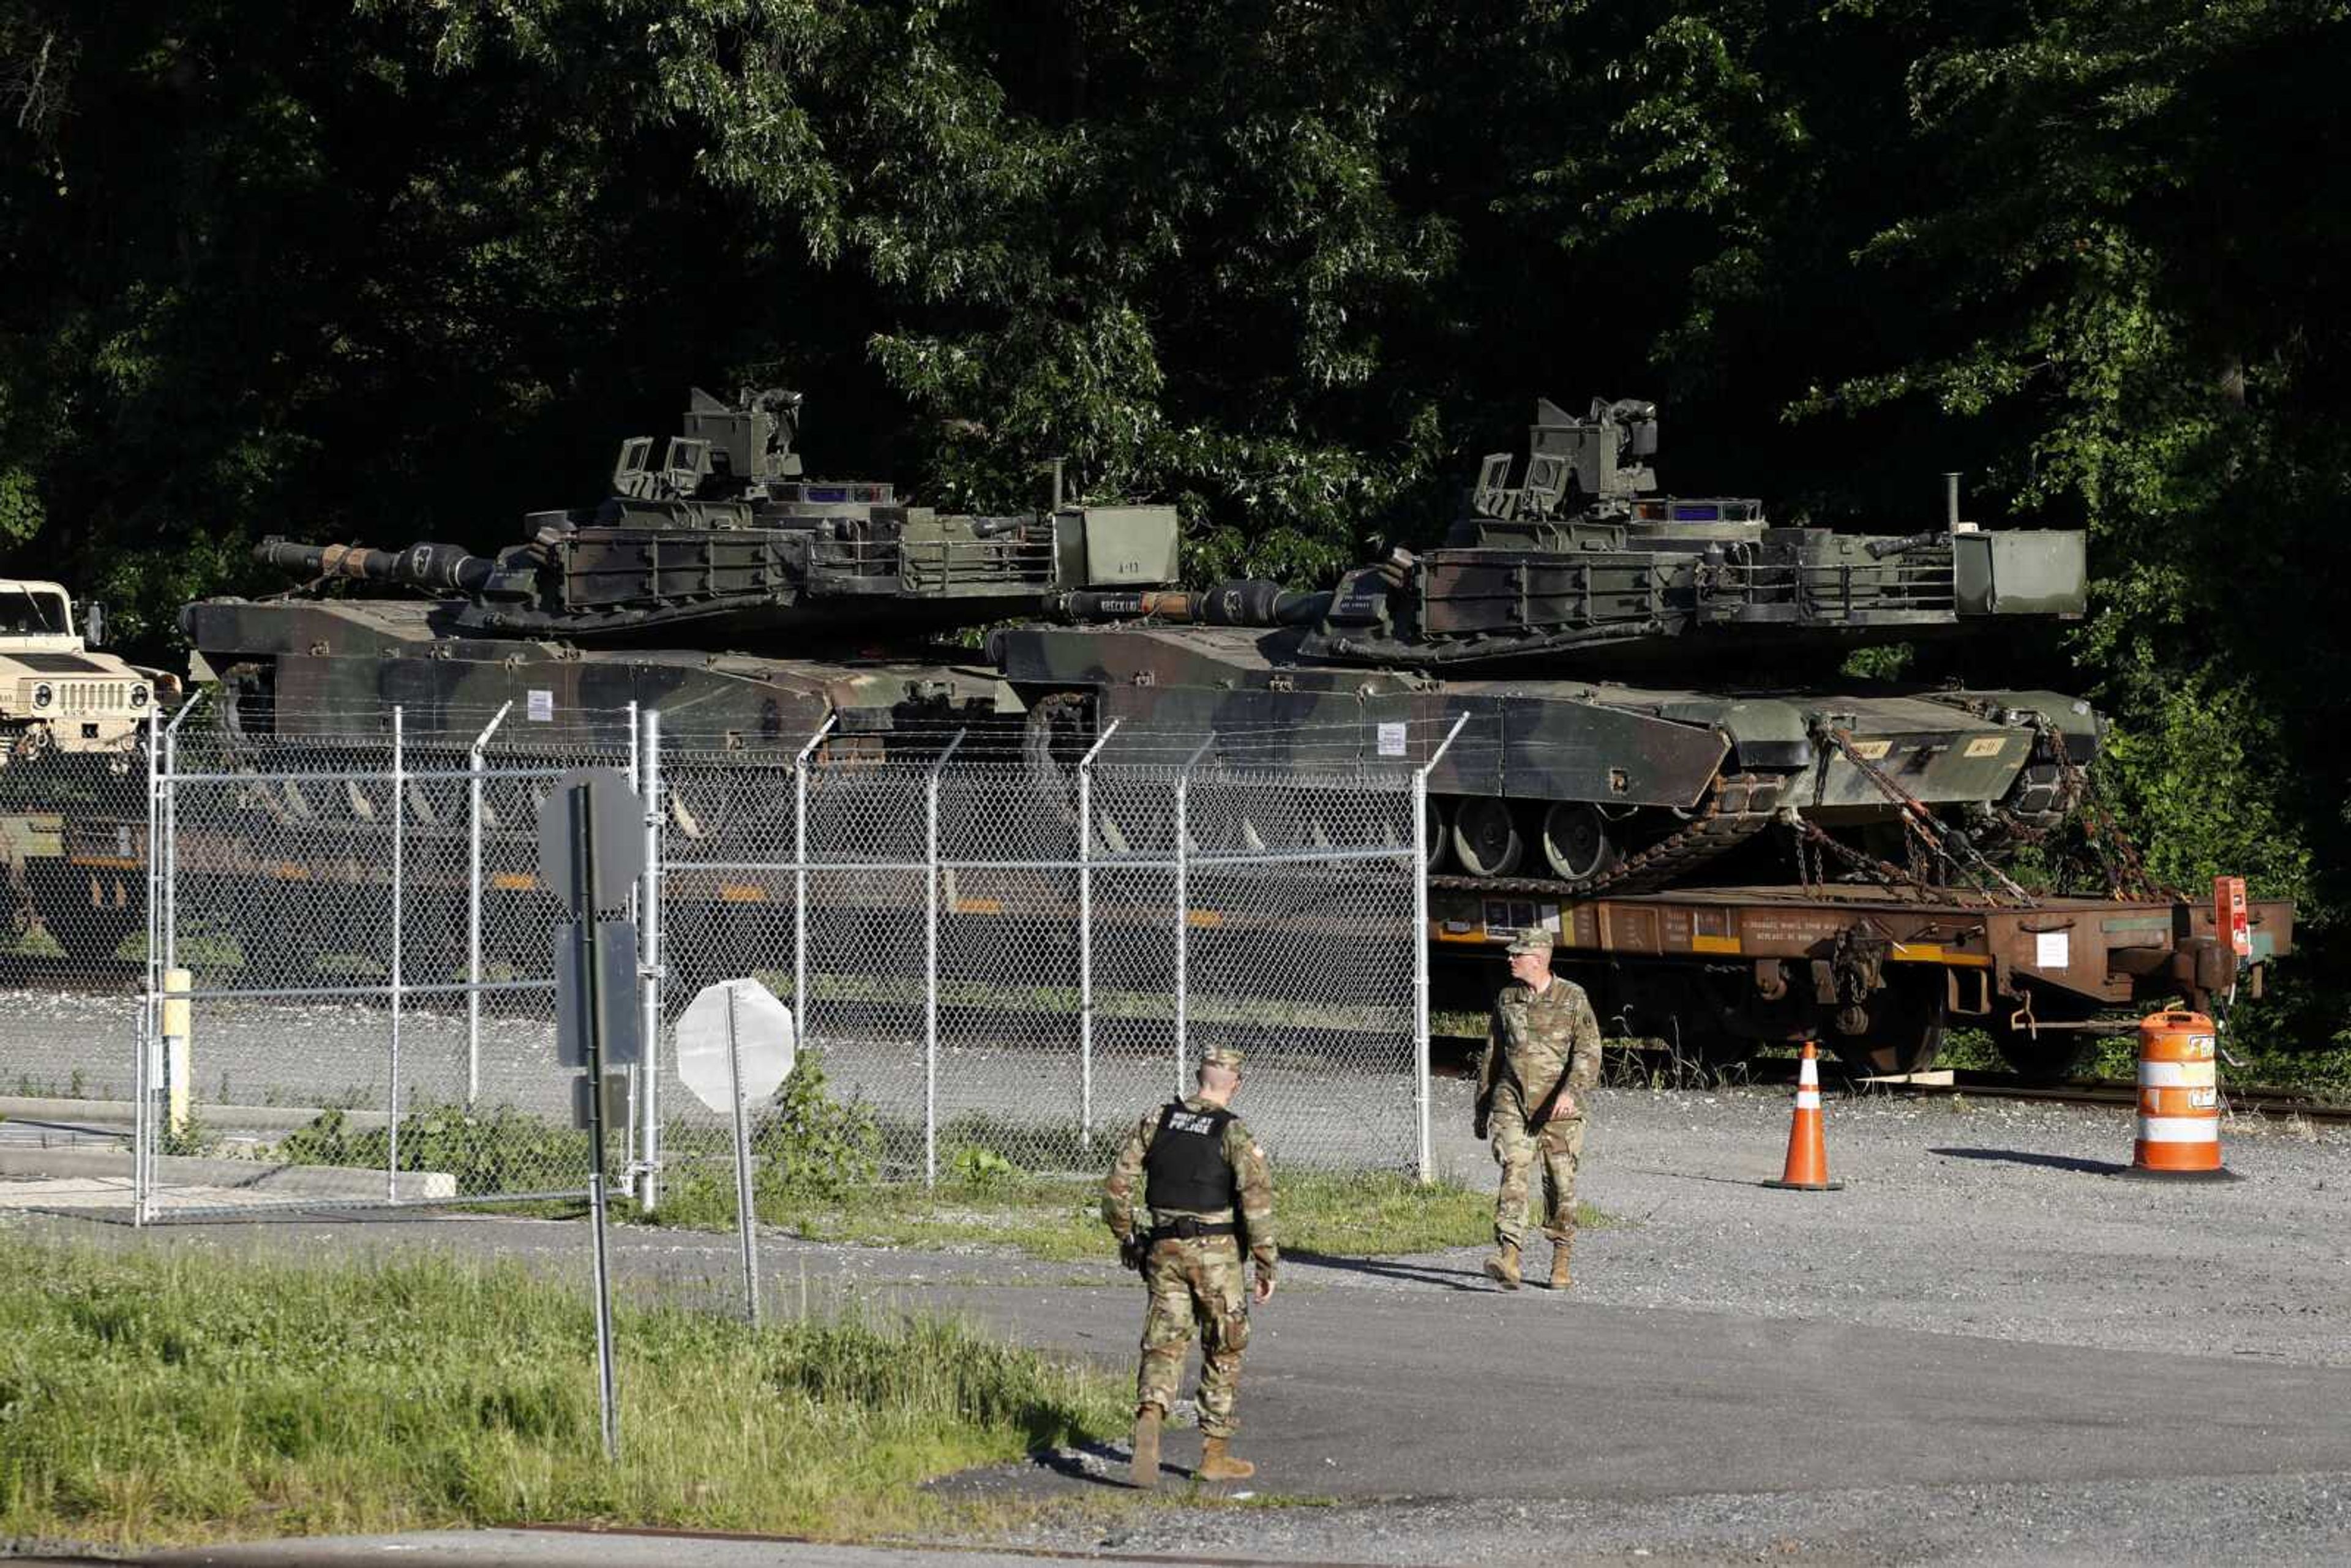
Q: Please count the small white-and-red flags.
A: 0